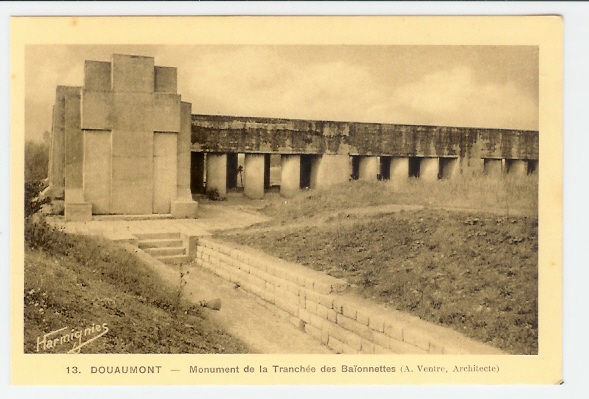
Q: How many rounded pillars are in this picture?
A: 8